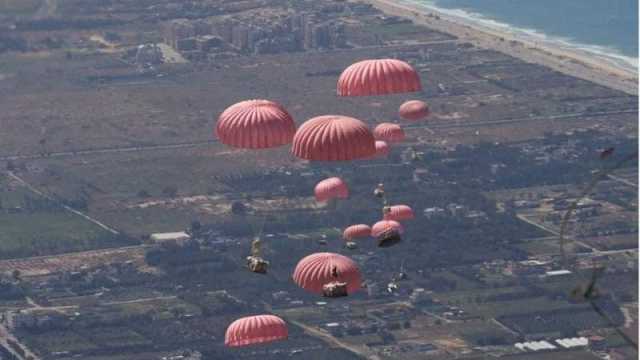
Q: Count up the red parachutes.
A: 12